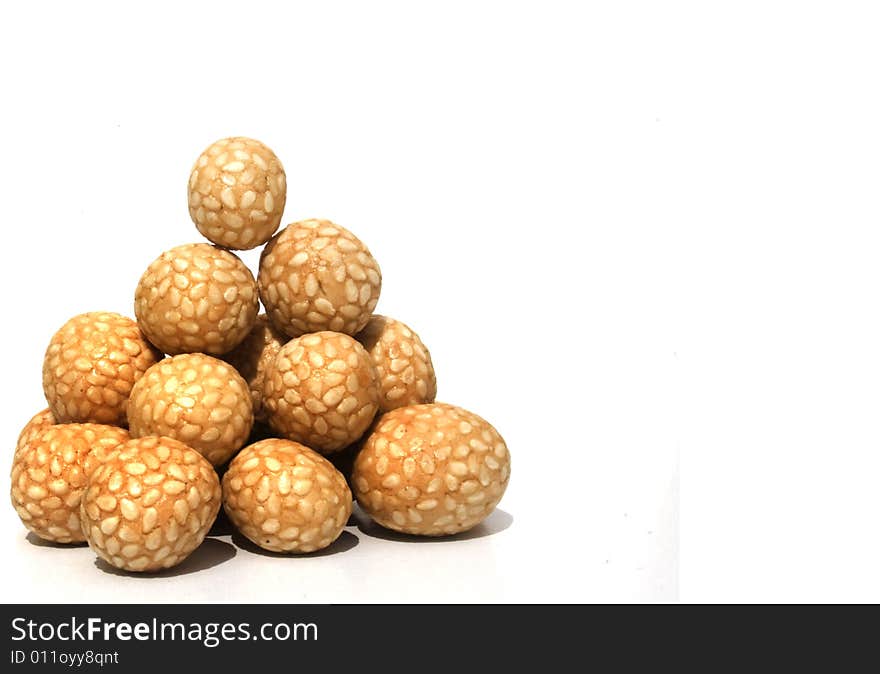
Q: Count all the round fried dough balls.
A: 13